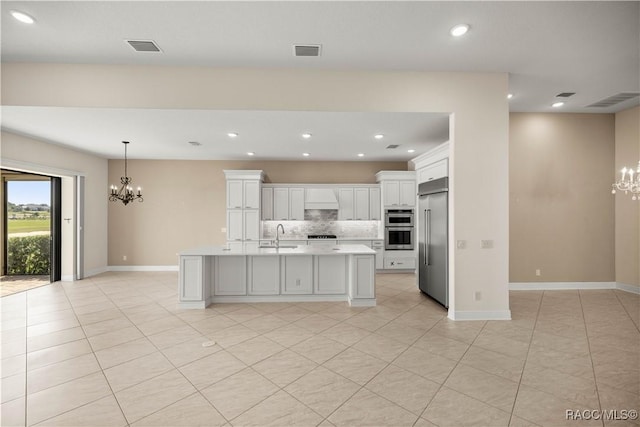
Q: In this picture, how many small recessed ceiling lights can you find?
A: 11